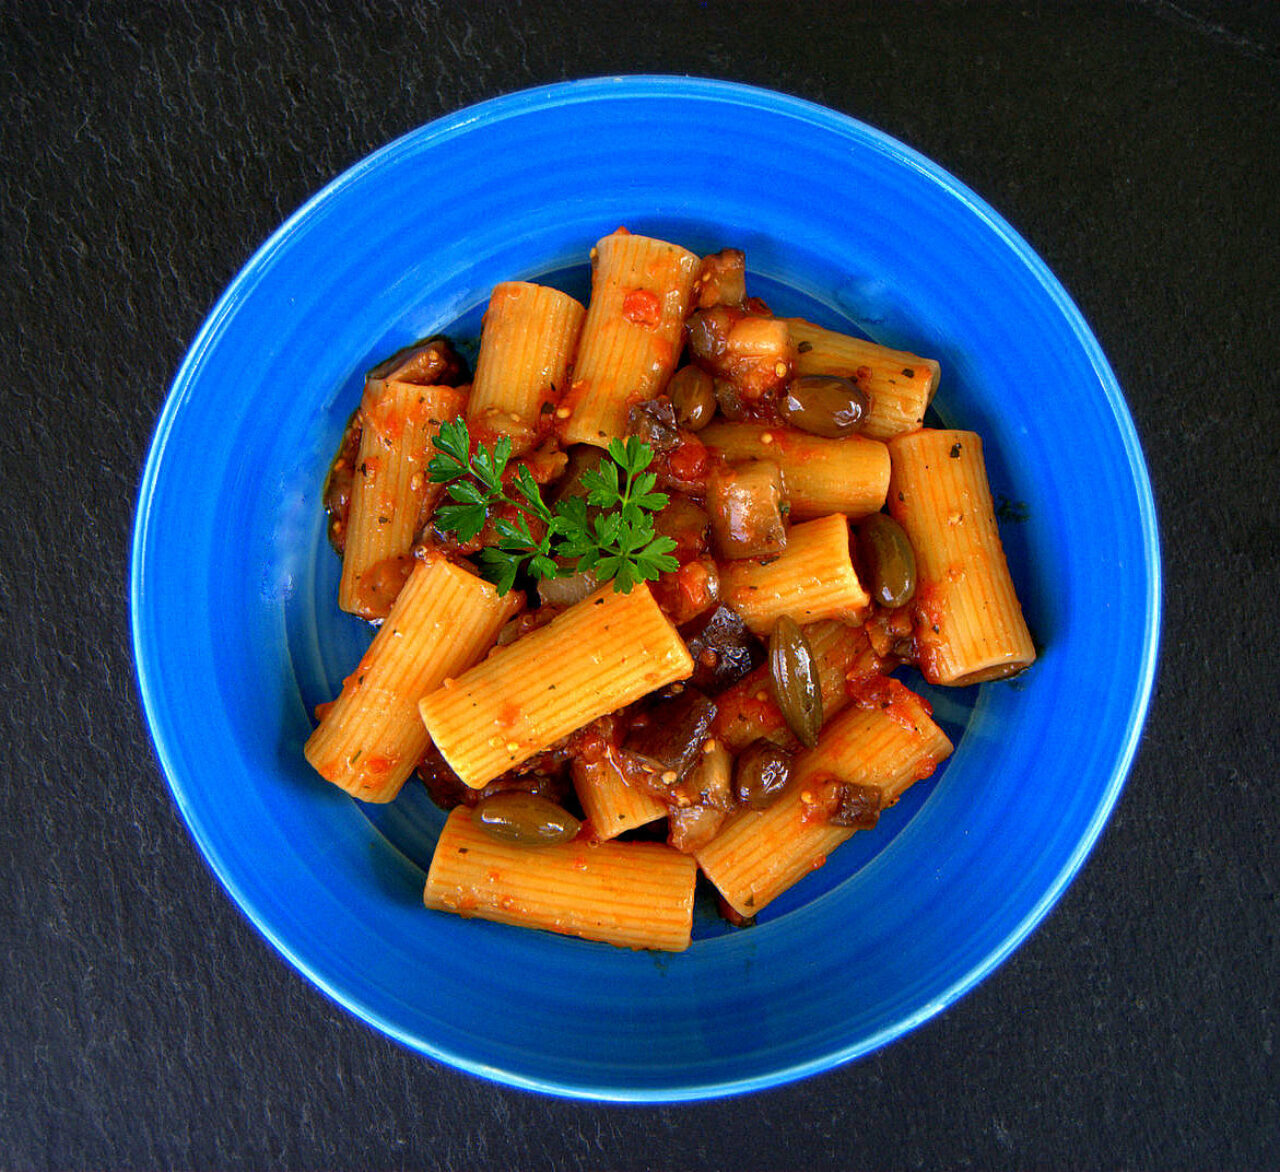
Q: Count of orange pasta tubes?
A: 13